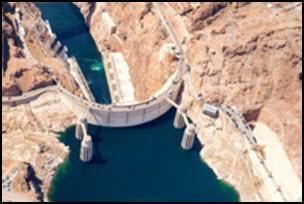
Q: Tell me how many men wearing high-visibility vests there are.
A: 0